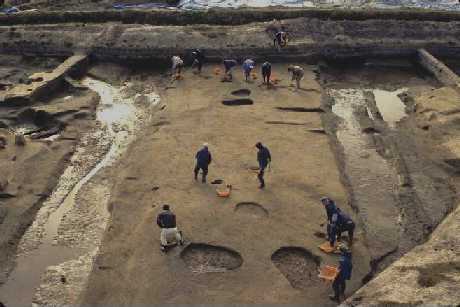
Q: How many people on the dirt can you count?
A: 13